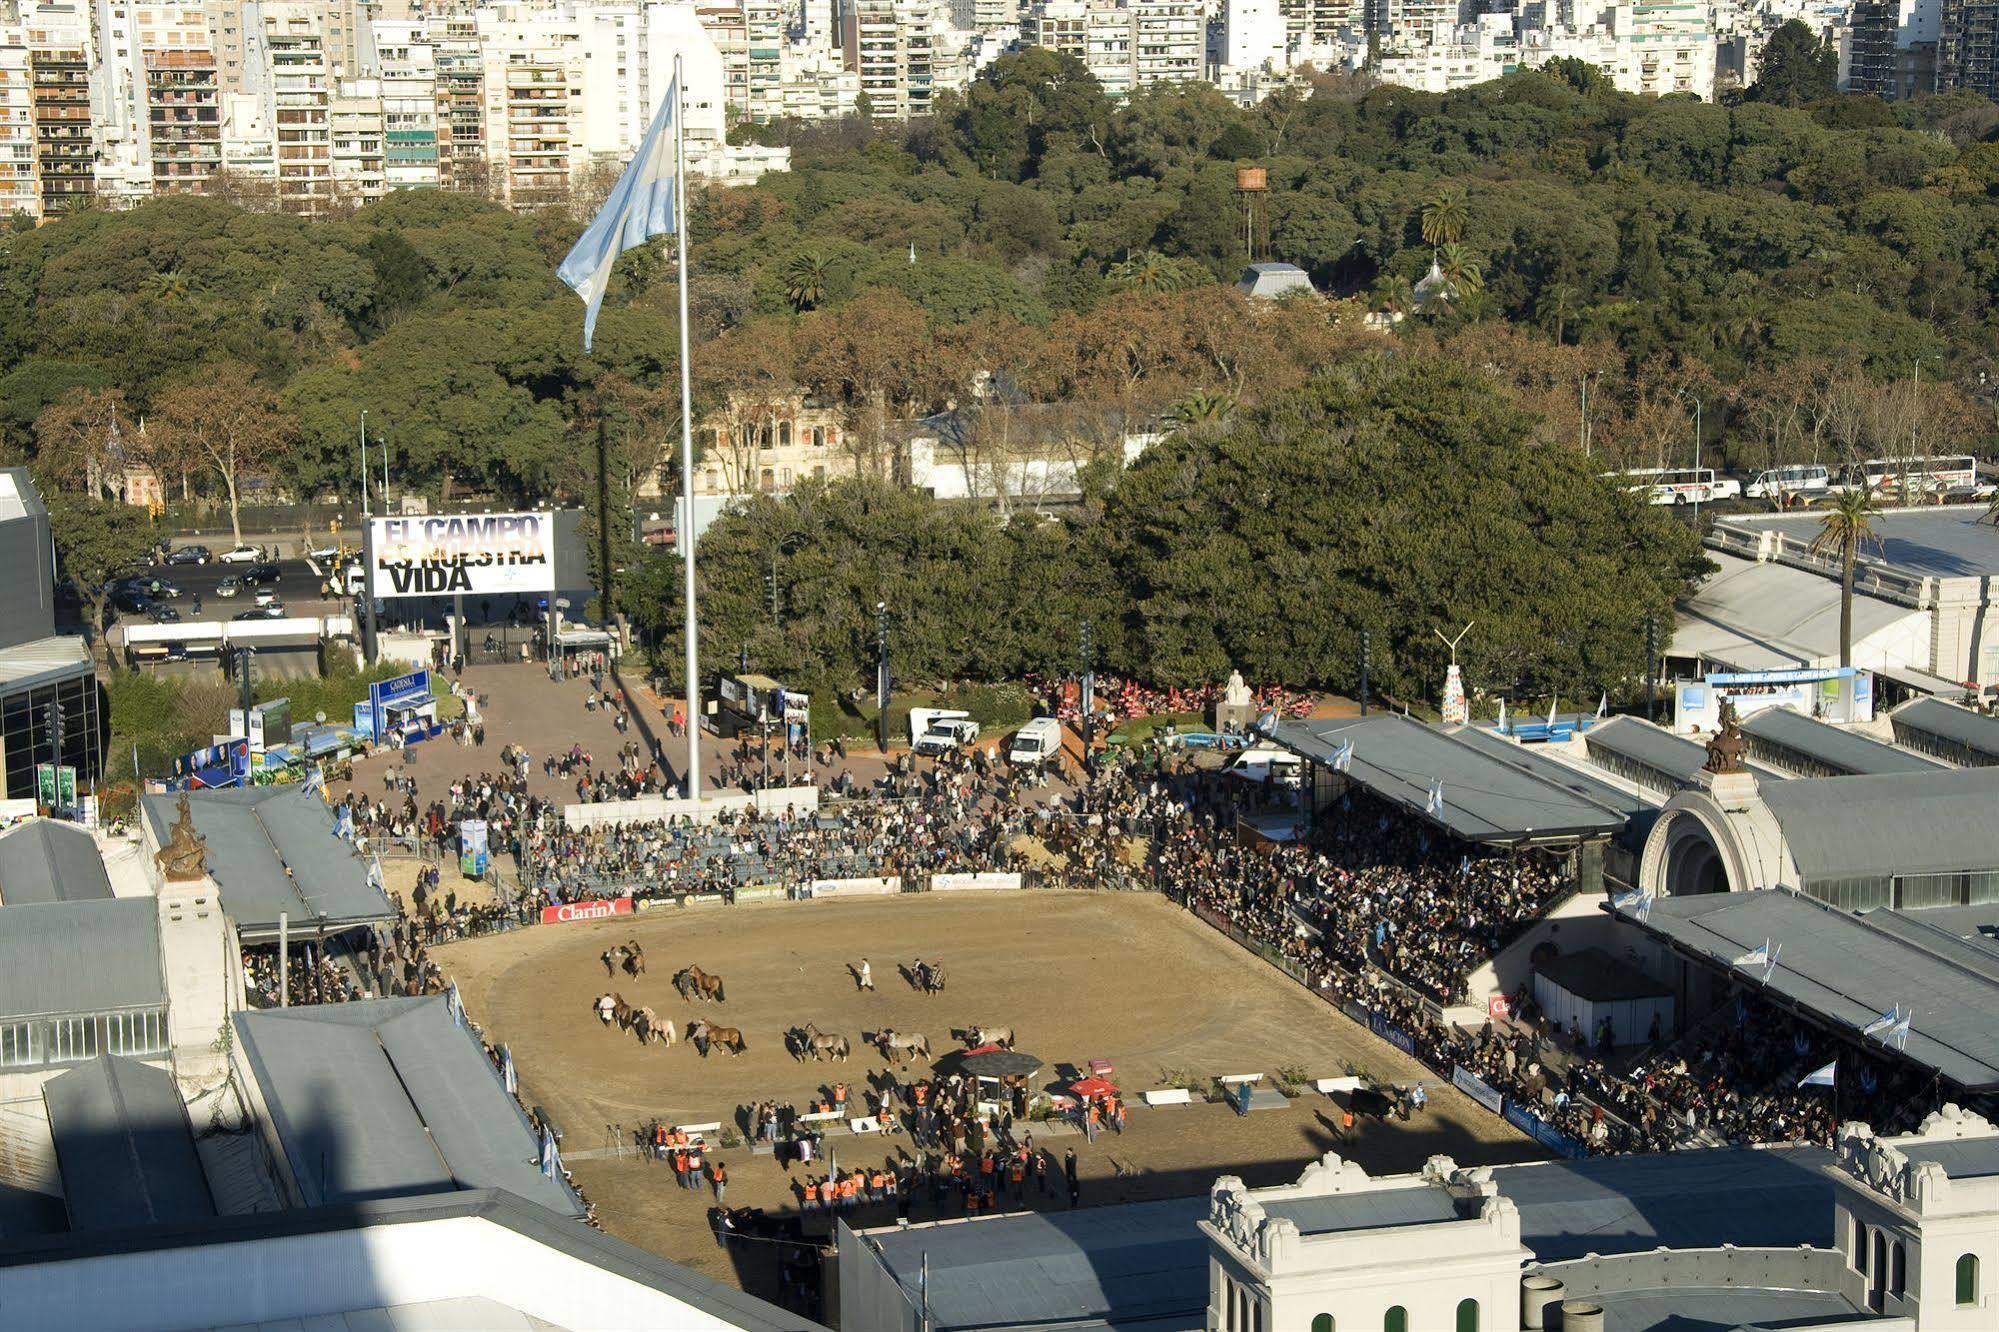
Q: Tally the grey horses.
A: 3